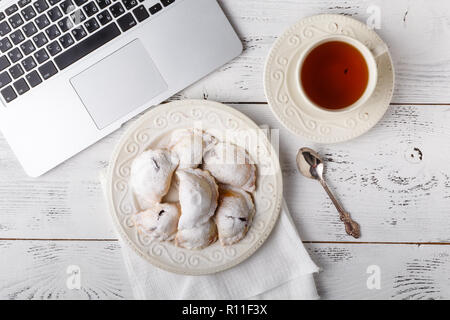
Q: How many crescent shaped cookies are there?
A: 7